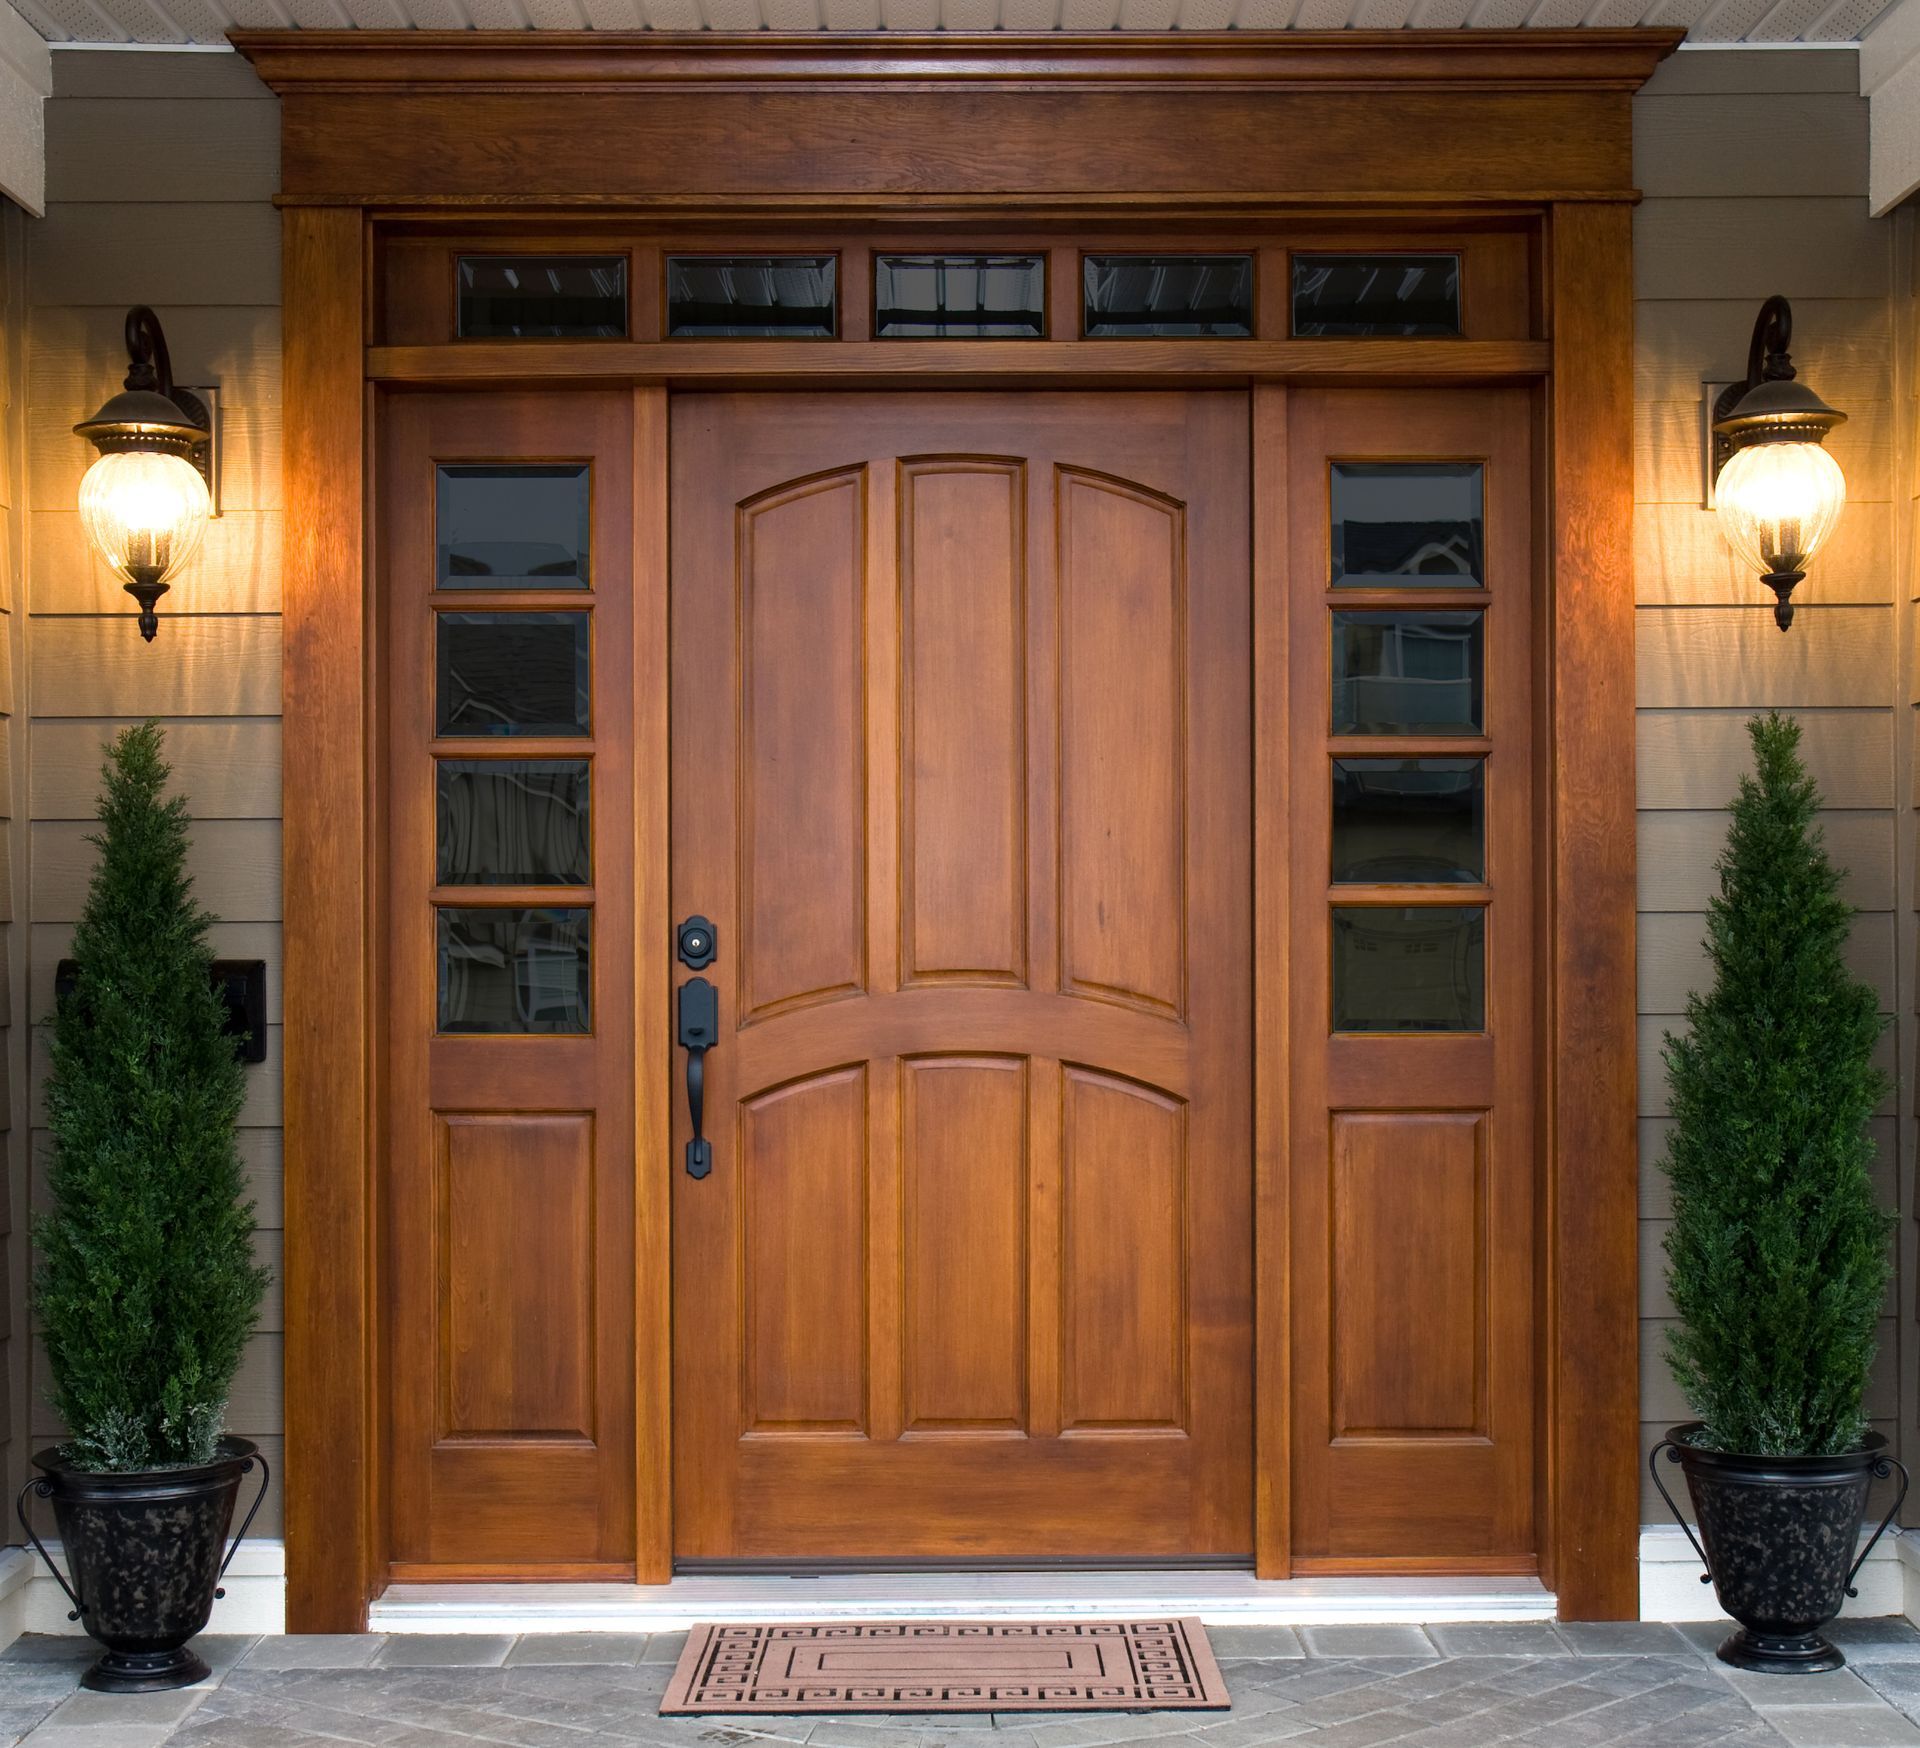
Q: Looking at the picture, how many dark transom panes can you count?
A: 5